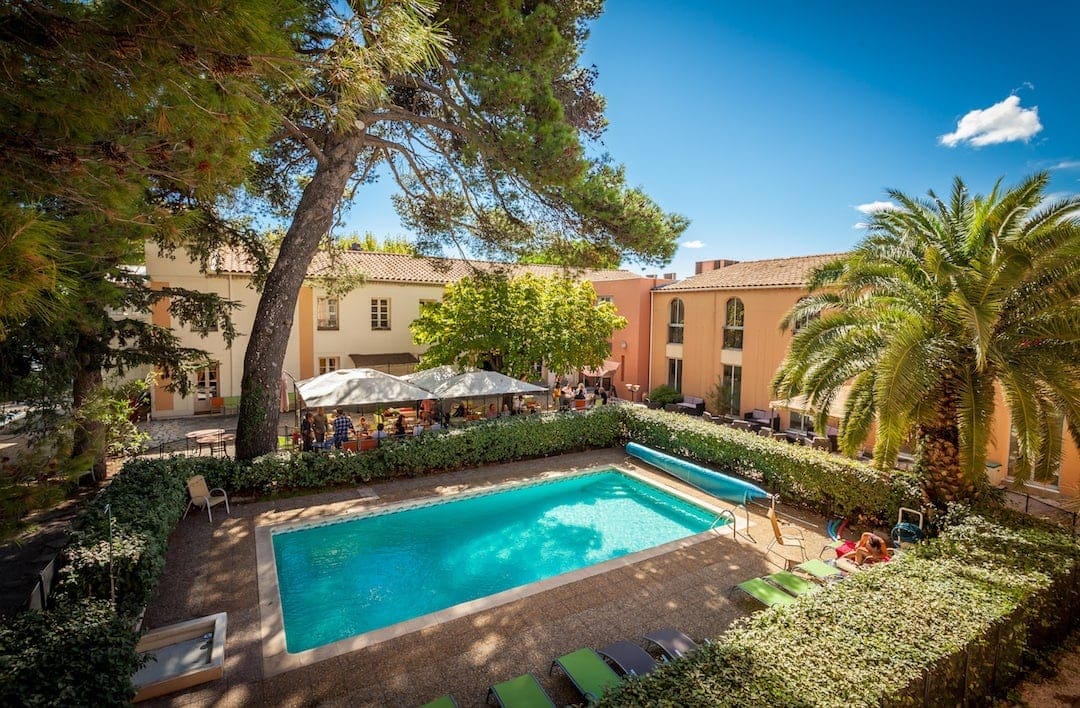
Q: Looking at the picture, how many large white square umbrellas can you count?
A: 3